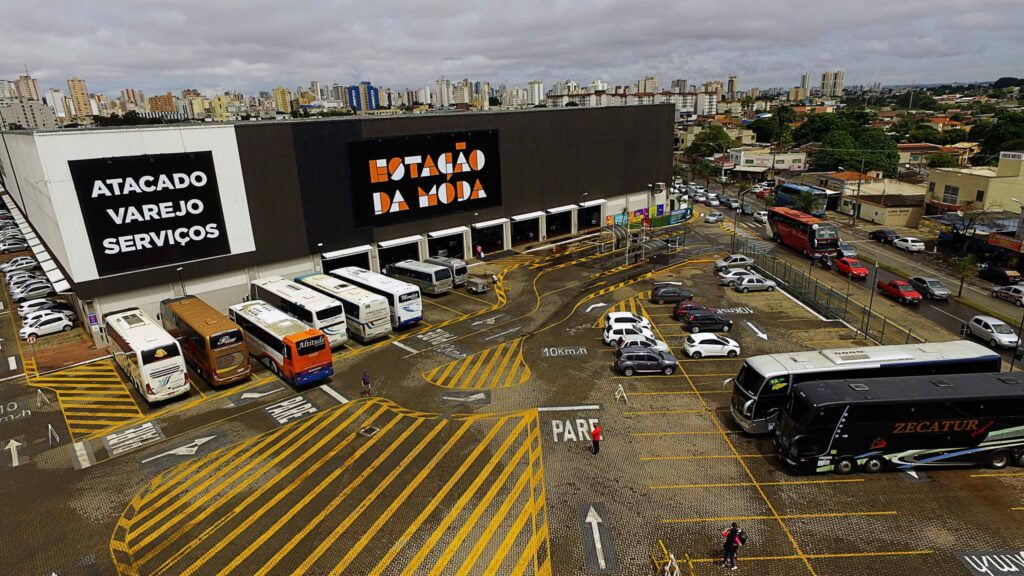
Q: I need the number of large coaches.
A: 10